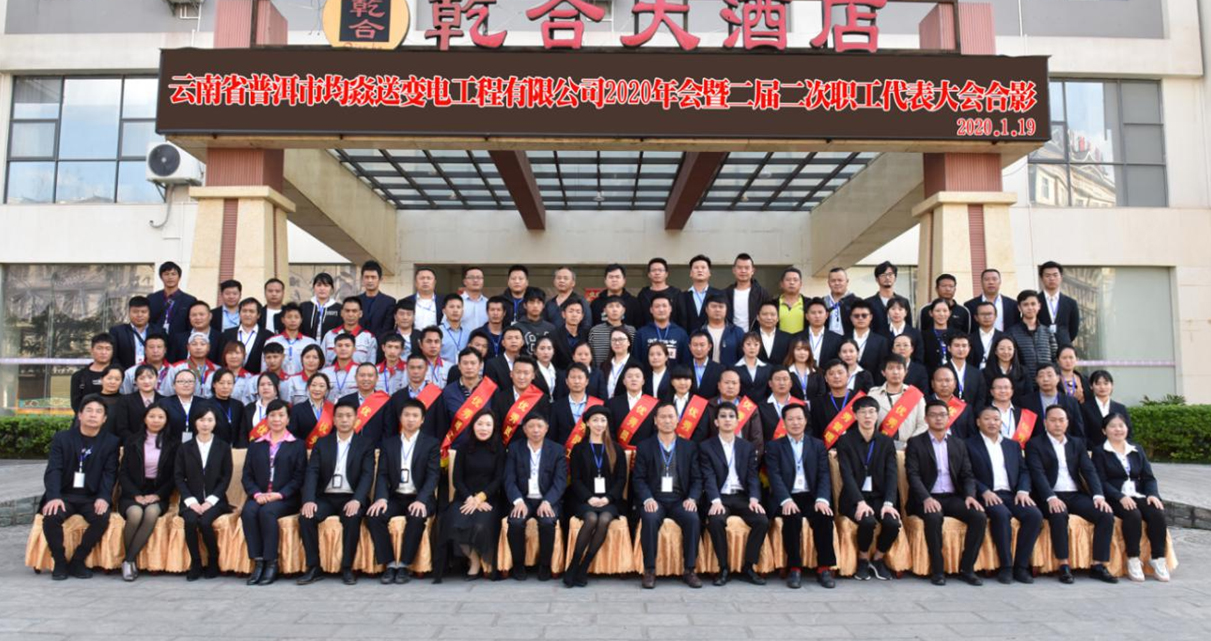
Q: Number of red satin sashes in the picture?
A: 15